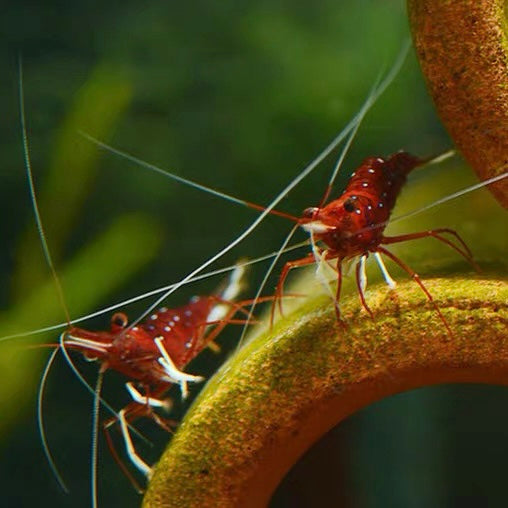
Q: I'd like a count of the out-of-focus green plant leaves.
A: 2